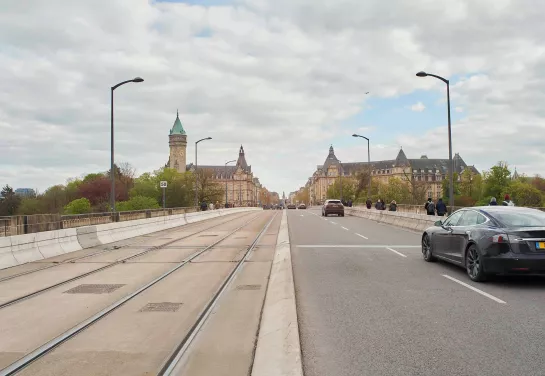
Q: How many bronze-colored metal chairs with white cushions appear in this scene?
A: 0